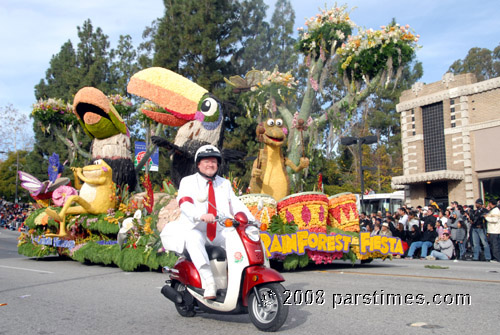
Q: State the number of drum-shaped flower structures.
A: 3